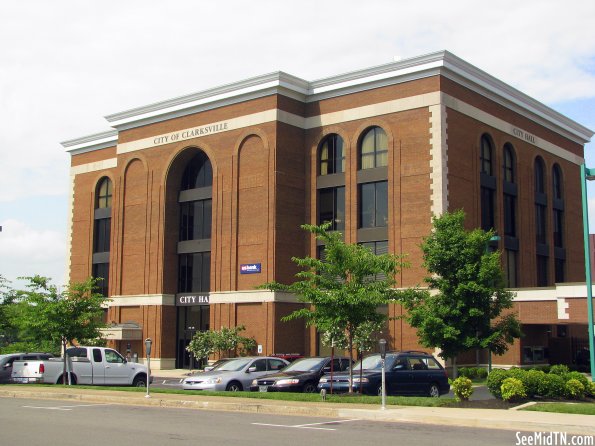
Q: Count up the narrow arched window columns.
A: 7